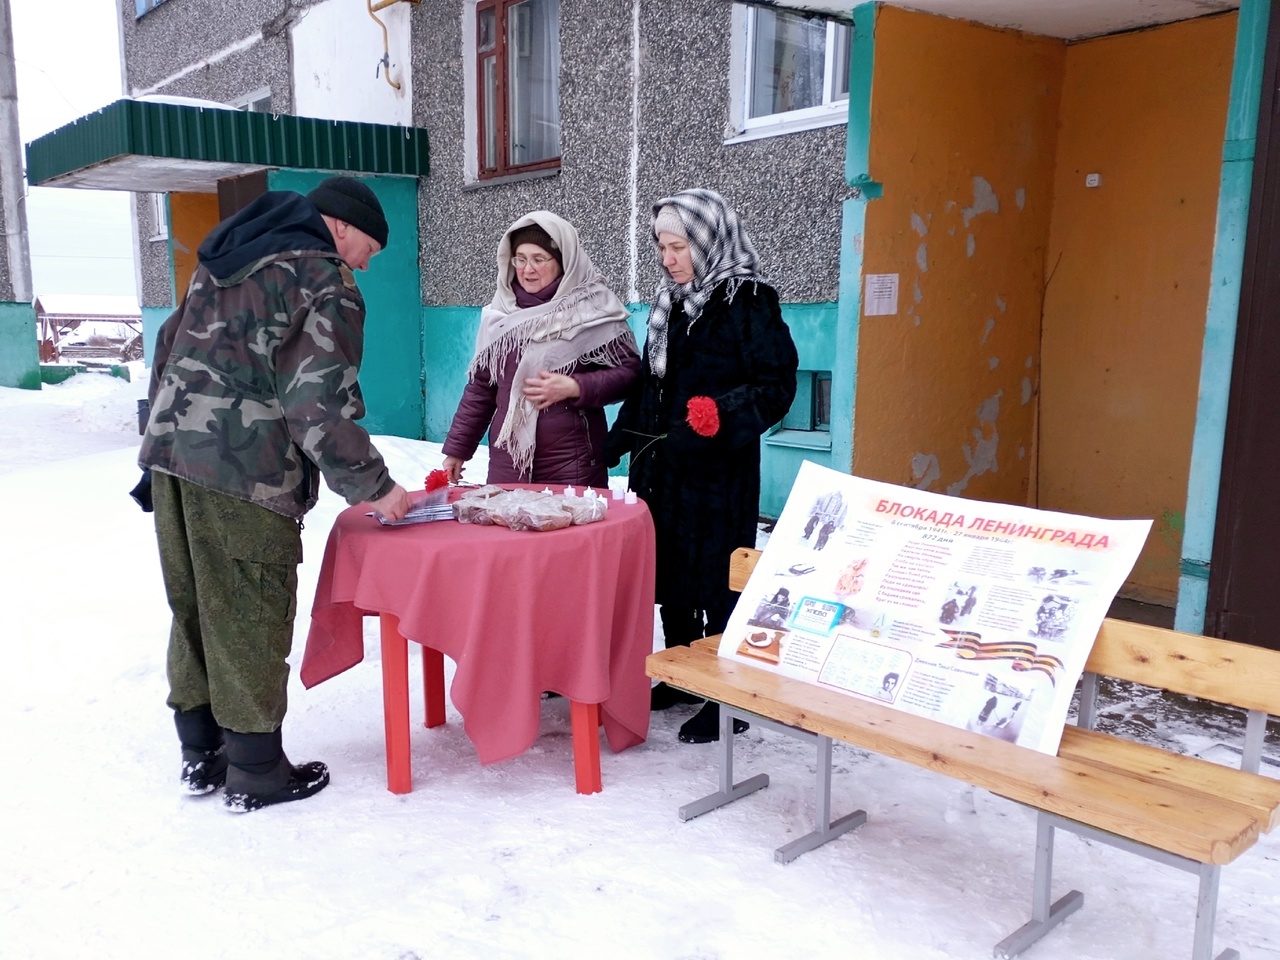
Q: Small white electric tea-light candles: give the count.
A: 6